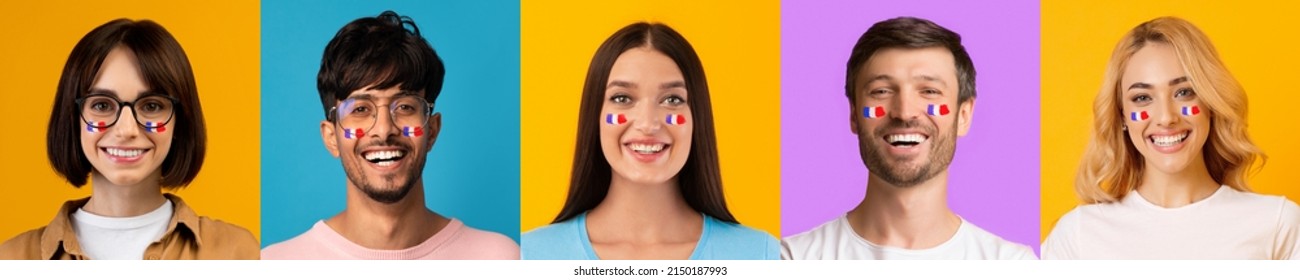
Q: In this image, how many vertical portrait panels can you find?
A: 5